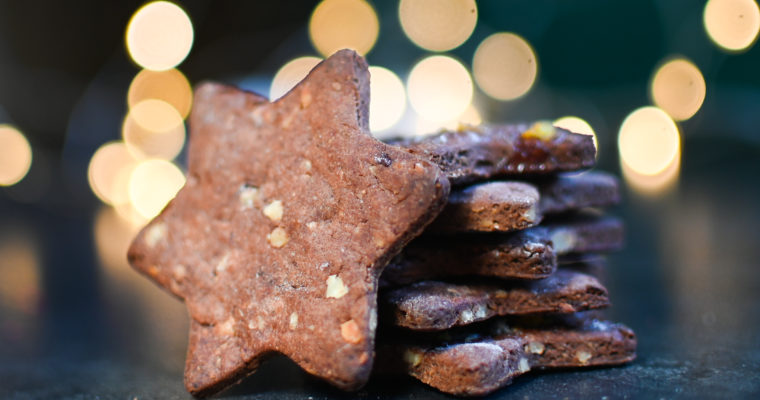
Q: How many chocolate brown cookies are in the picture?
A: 6